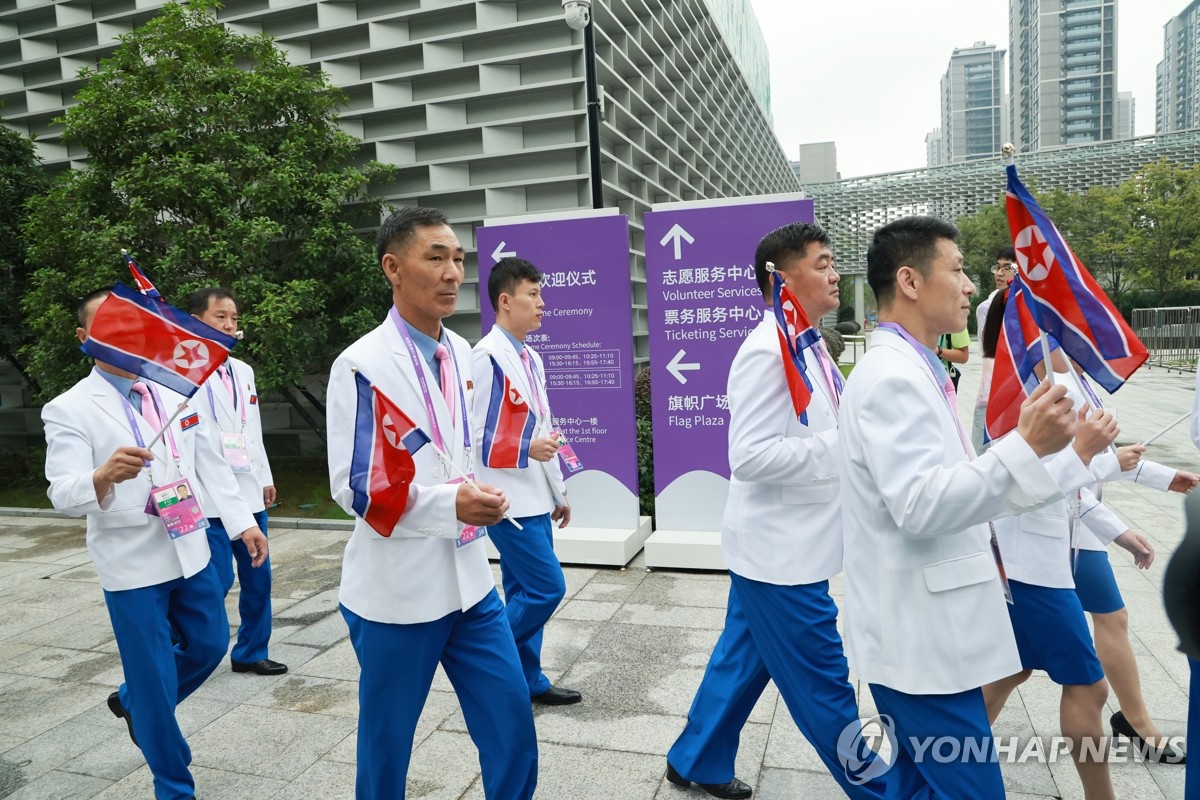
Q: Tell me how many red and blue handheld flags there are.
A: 7